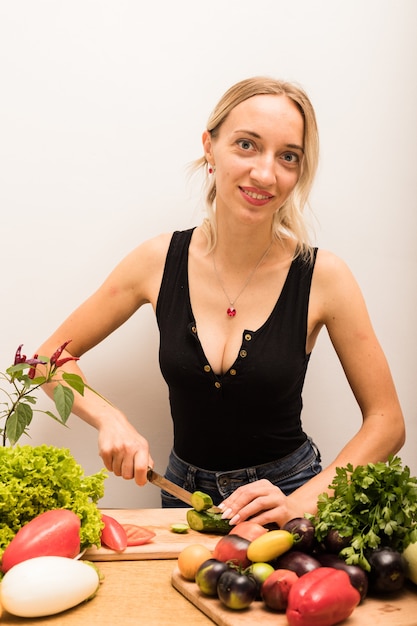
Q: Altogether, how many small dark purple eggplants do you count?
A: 5